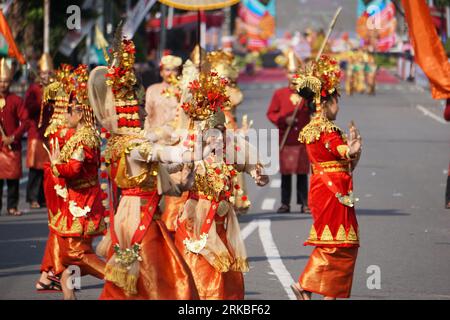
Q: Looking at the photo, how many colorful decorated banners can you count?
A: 2